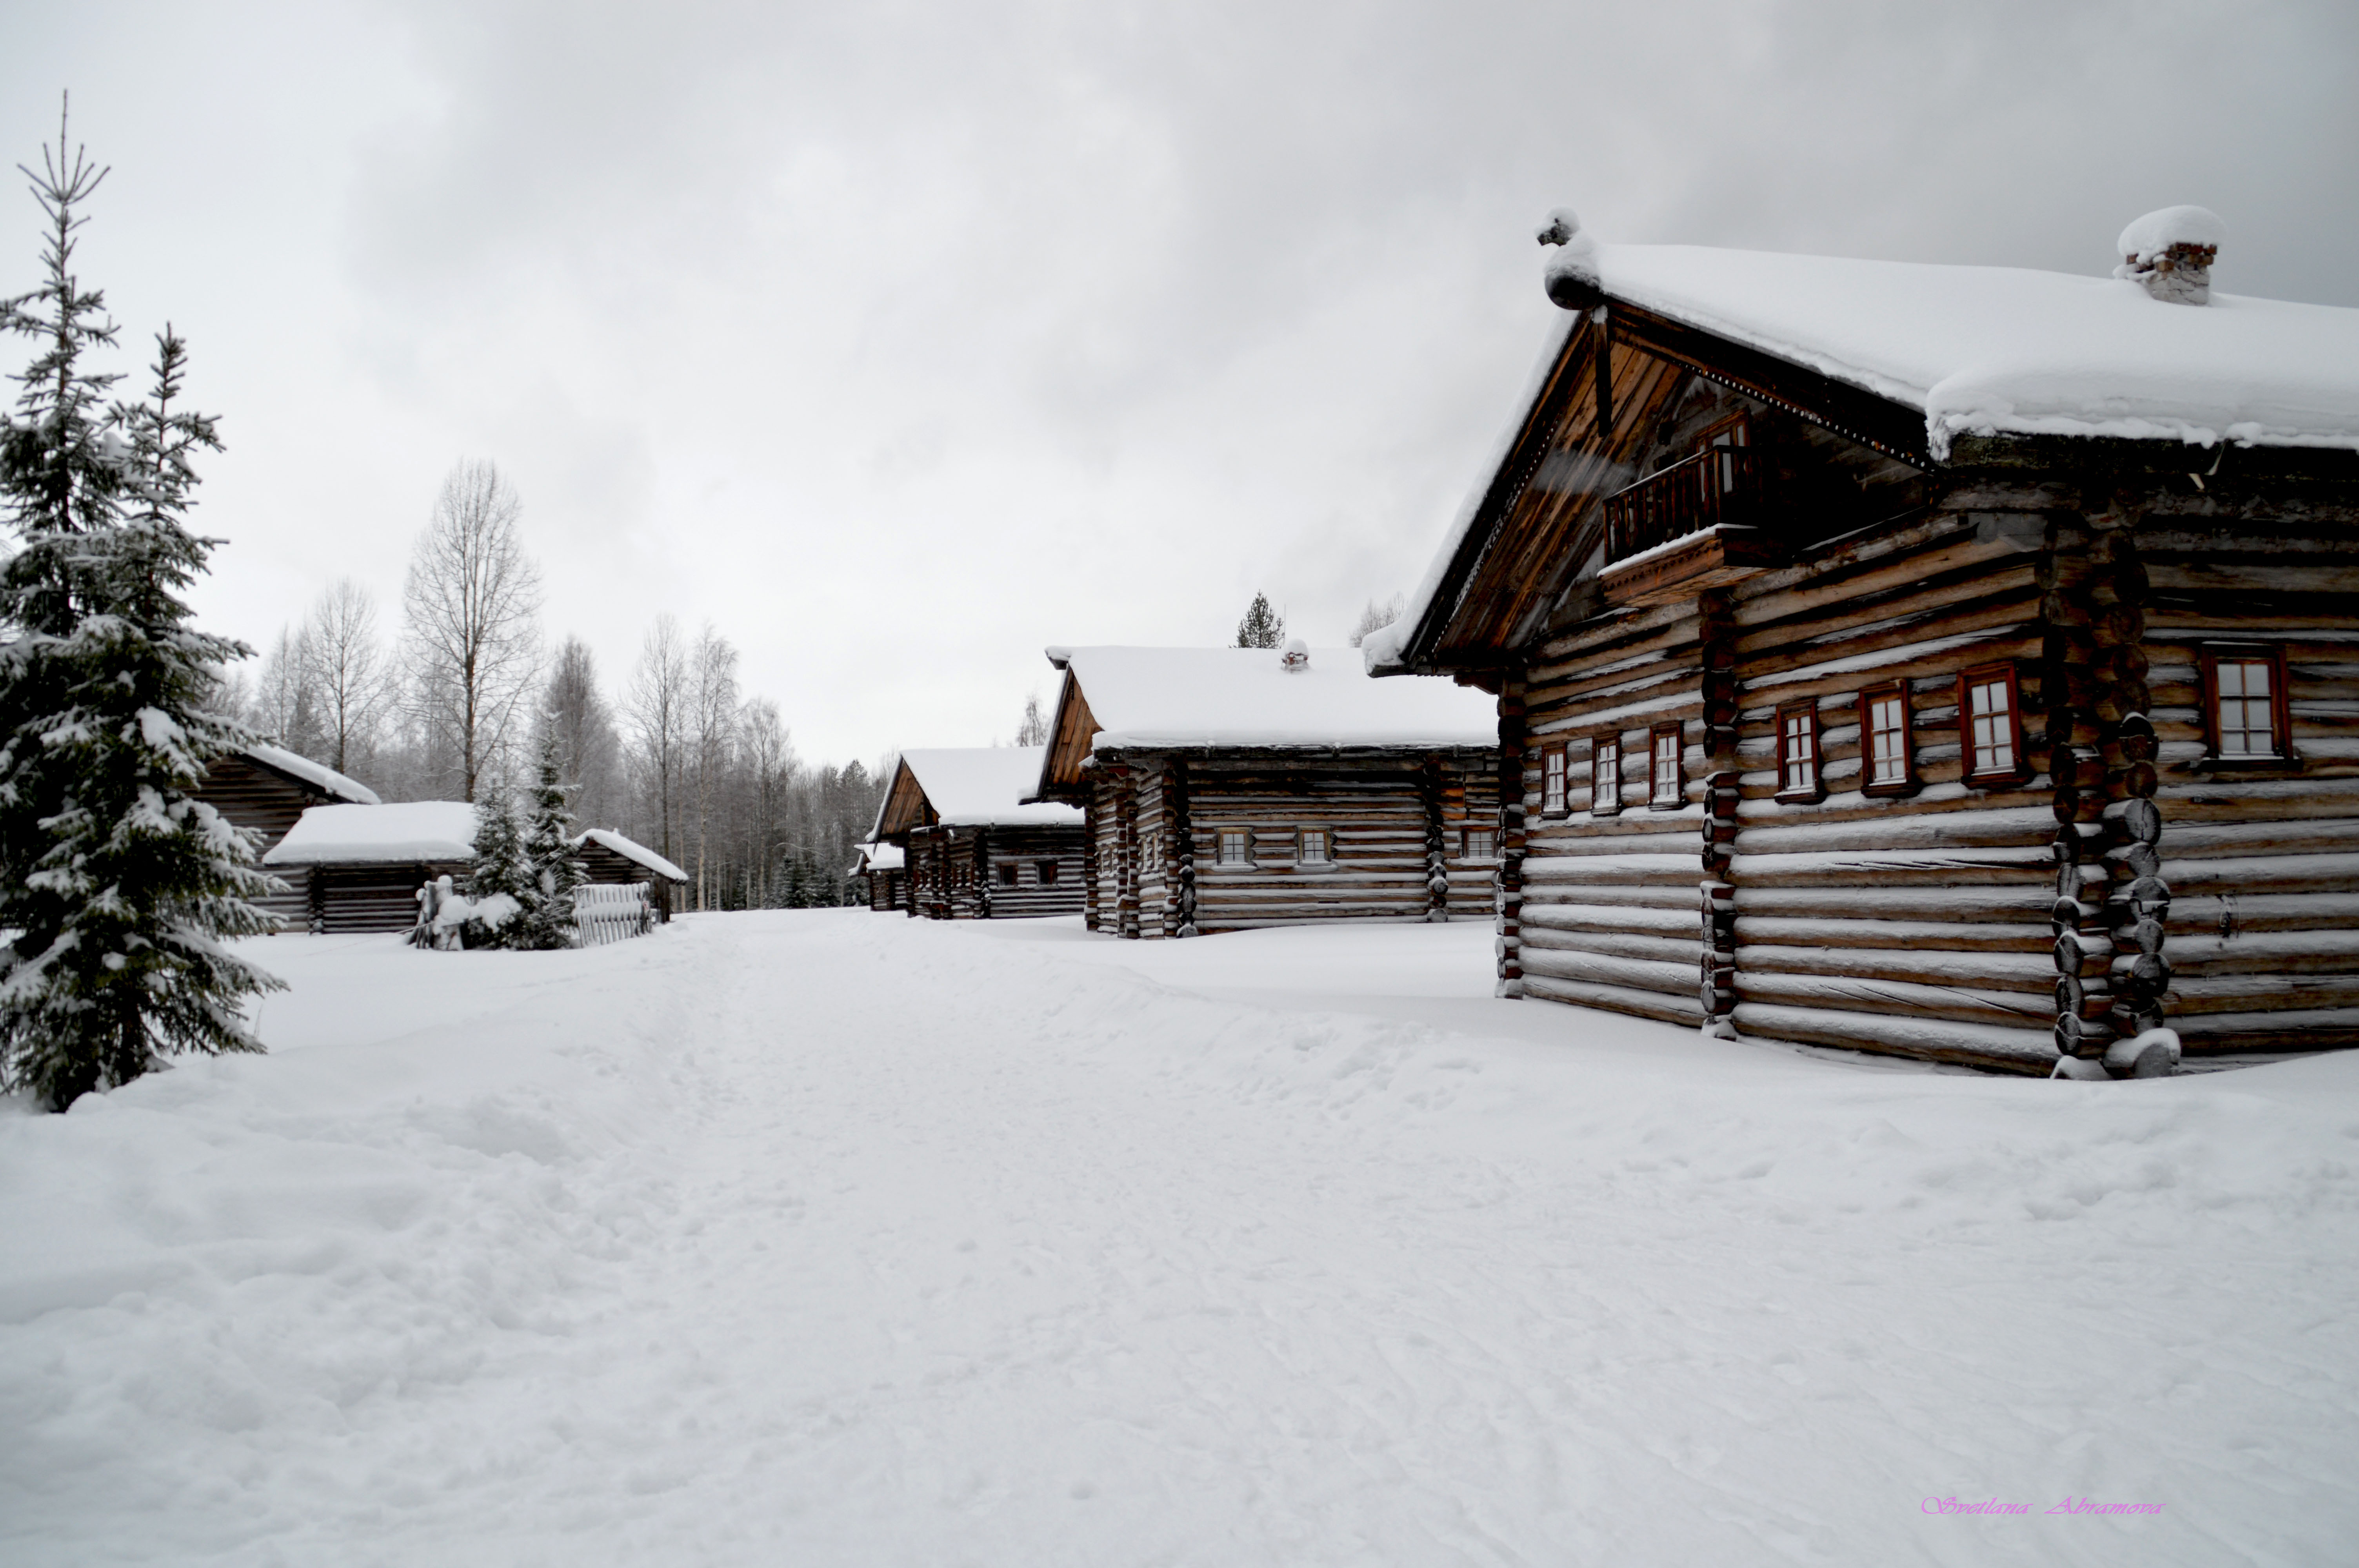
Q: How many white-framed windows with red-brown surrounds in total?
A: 7